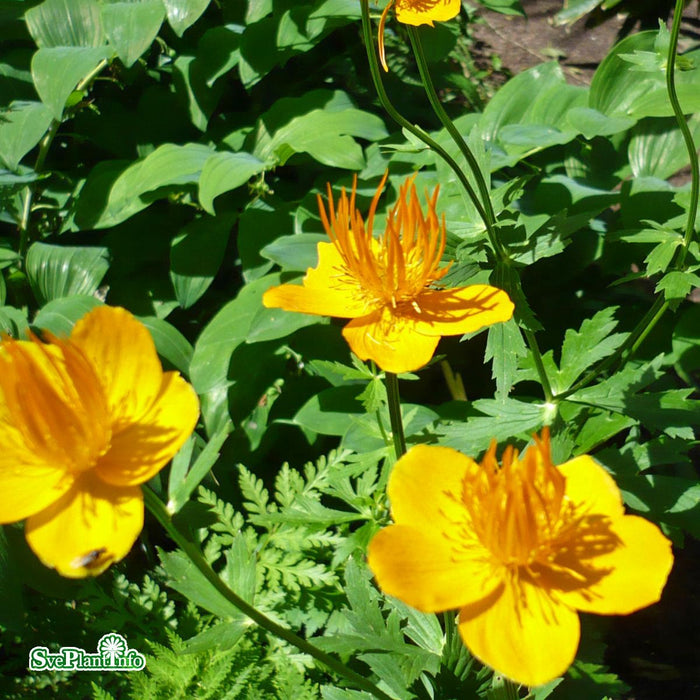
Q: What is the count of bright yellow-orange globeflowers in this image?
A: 4